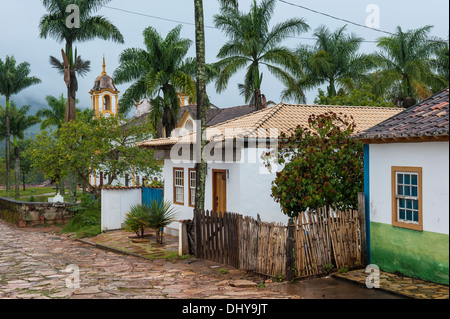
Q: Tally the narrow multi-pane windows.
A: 3